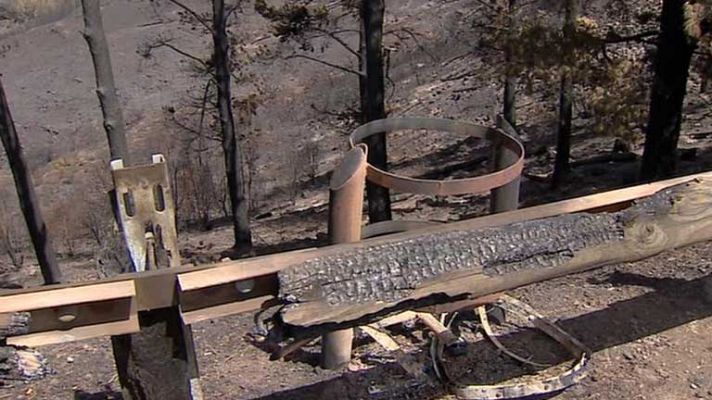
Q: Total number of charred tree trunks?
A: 7